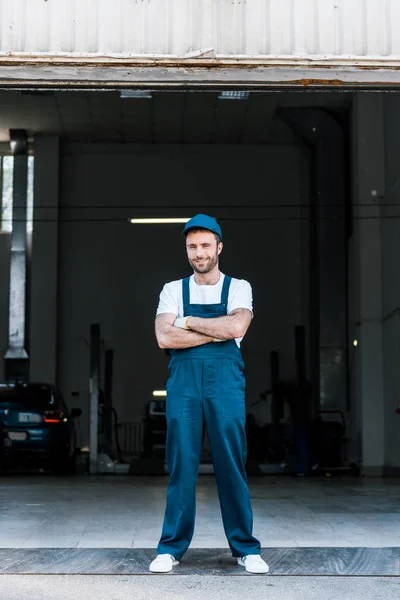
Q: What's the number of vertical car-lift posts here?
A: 4